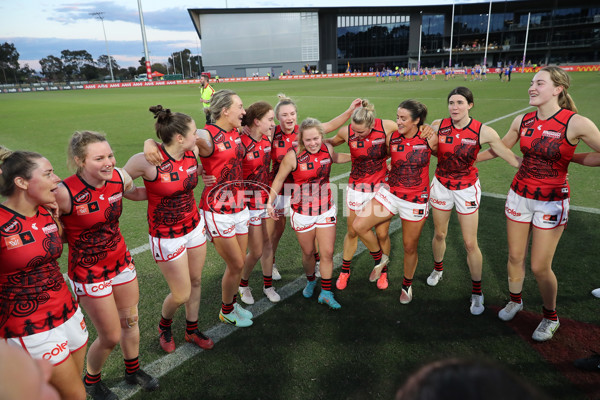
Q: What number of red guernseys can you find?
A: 11